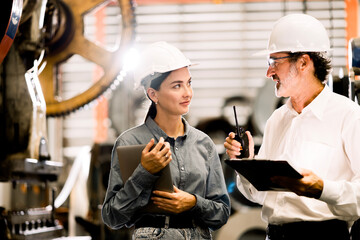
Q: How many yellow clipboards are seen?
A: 0